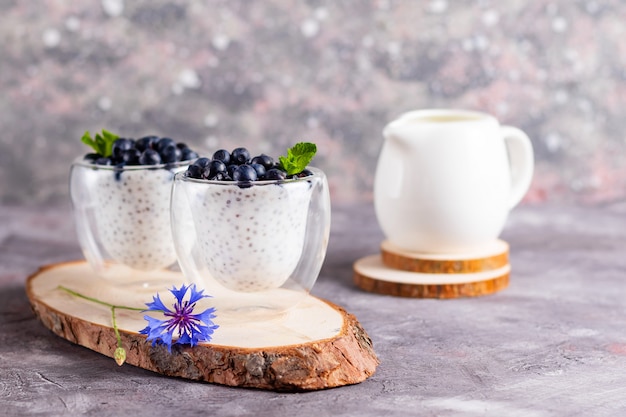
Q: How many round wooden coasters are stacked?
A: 2